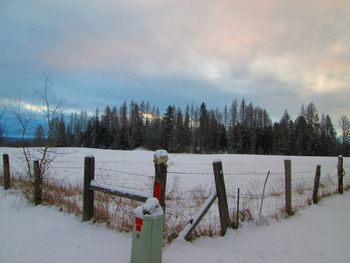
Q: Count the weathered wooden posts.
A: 8